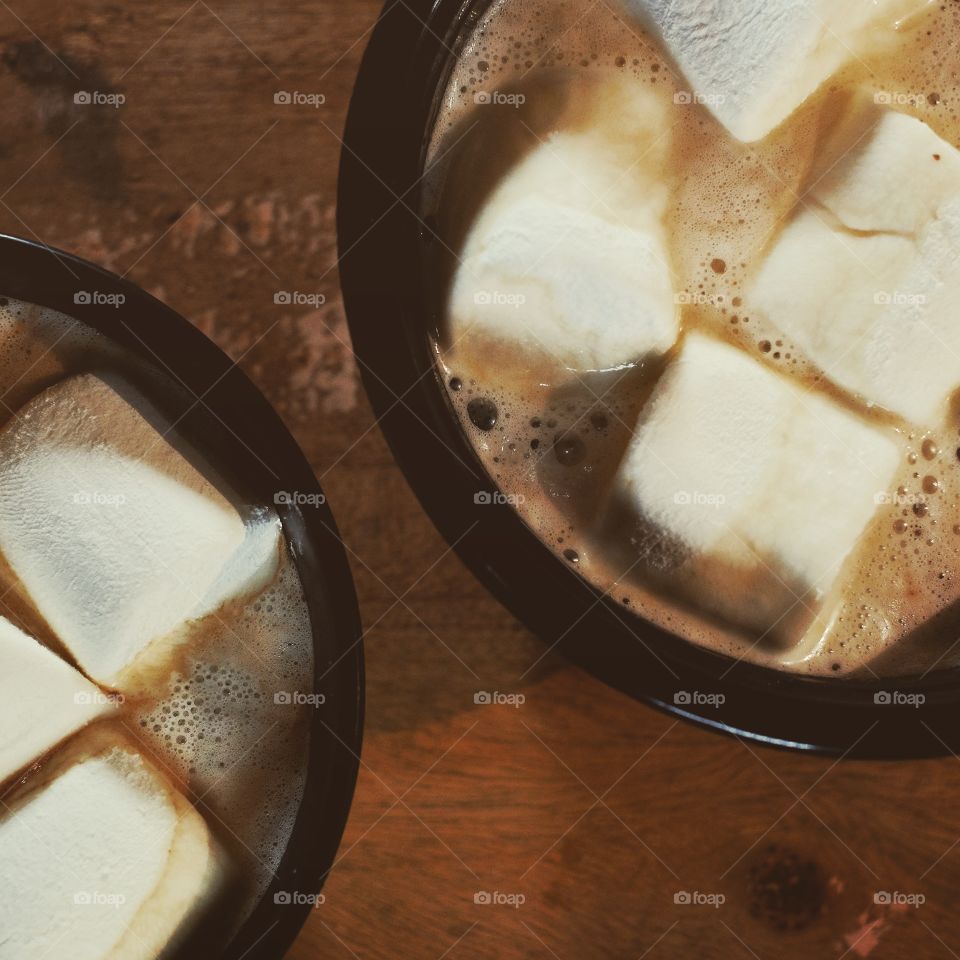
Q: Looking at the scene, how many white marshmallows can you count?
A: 7